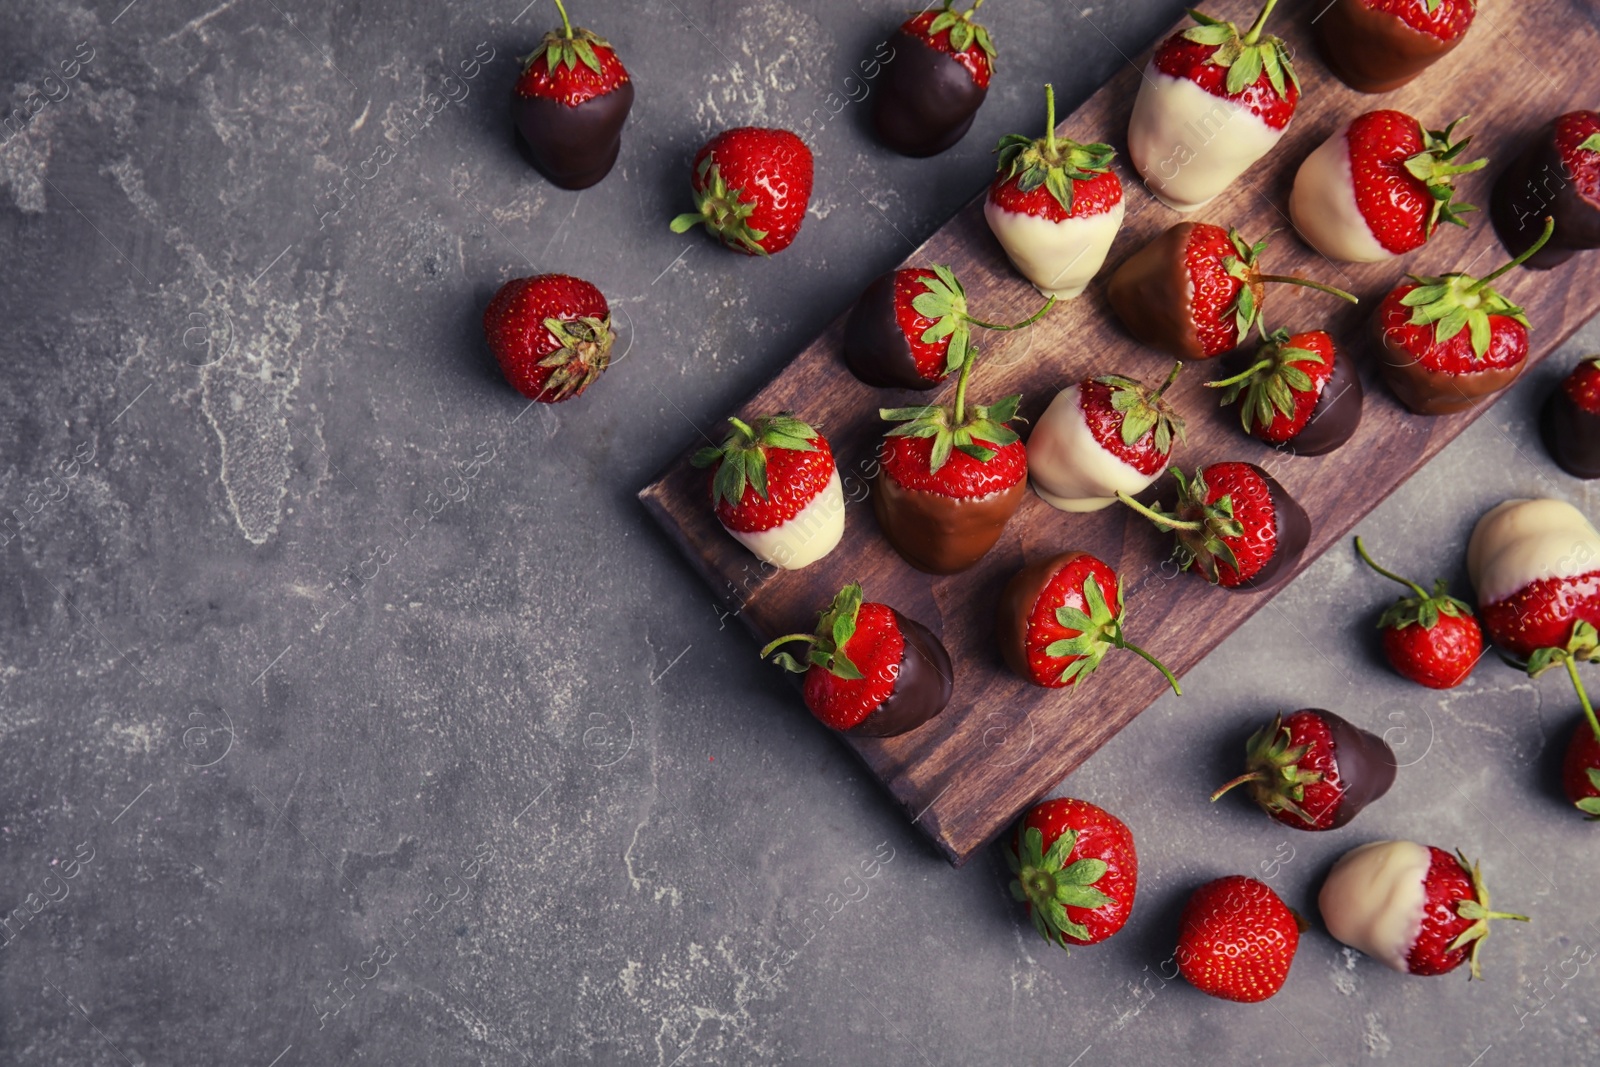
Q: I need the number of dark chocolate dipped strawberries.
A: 9